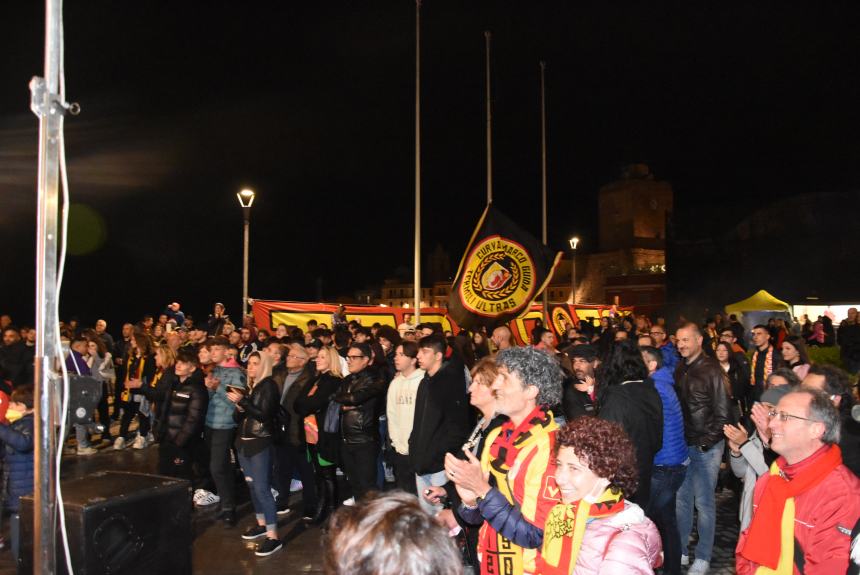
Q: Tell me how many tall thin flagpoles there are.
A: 3